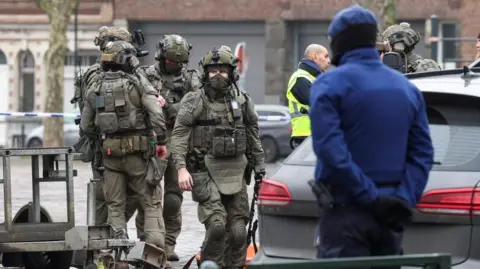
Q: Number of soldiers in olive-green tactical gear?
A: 5